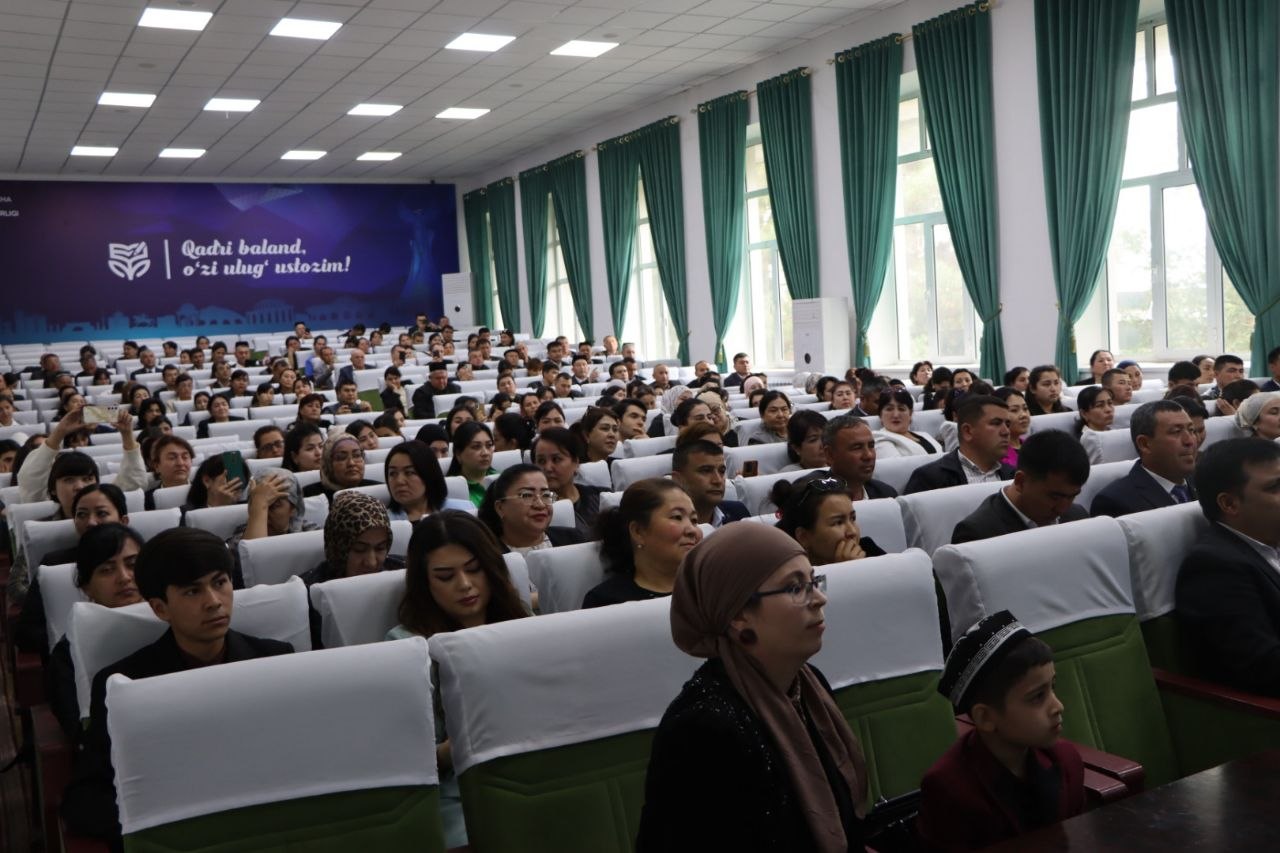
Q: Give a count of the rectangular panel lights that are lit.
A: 12